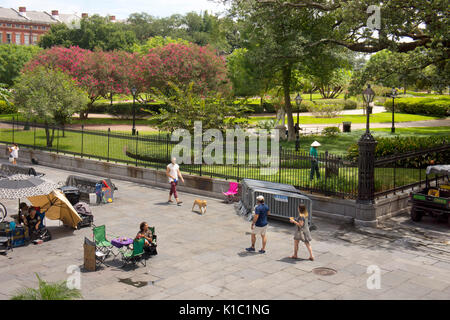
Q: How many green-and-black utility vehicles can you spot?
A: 1